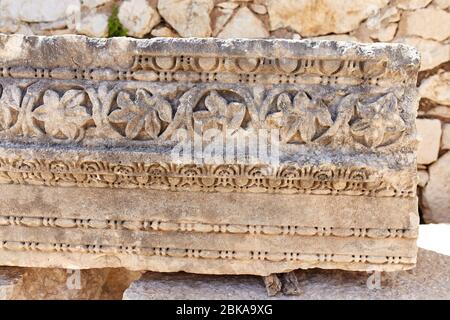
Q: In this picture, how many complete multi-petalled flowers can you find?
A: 5